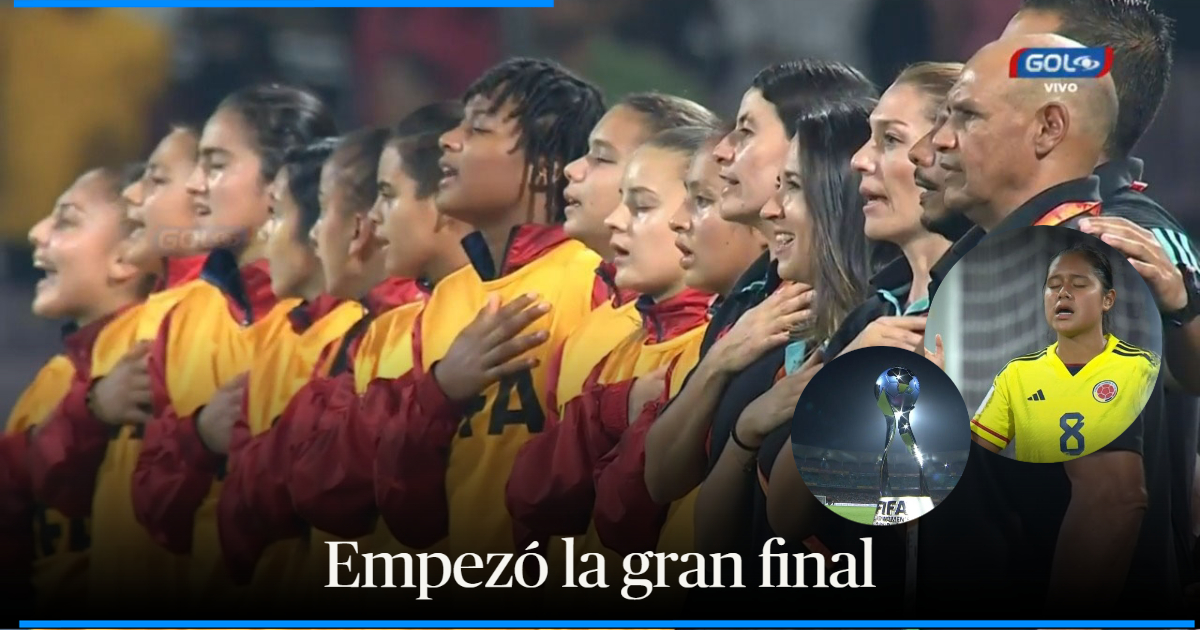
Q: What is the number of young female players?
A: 11